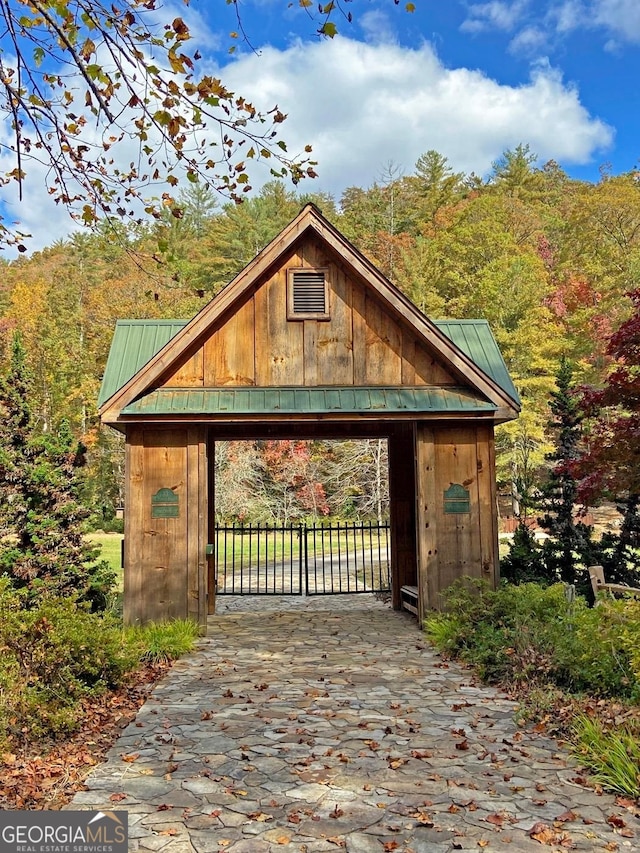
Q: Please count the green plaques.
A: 2